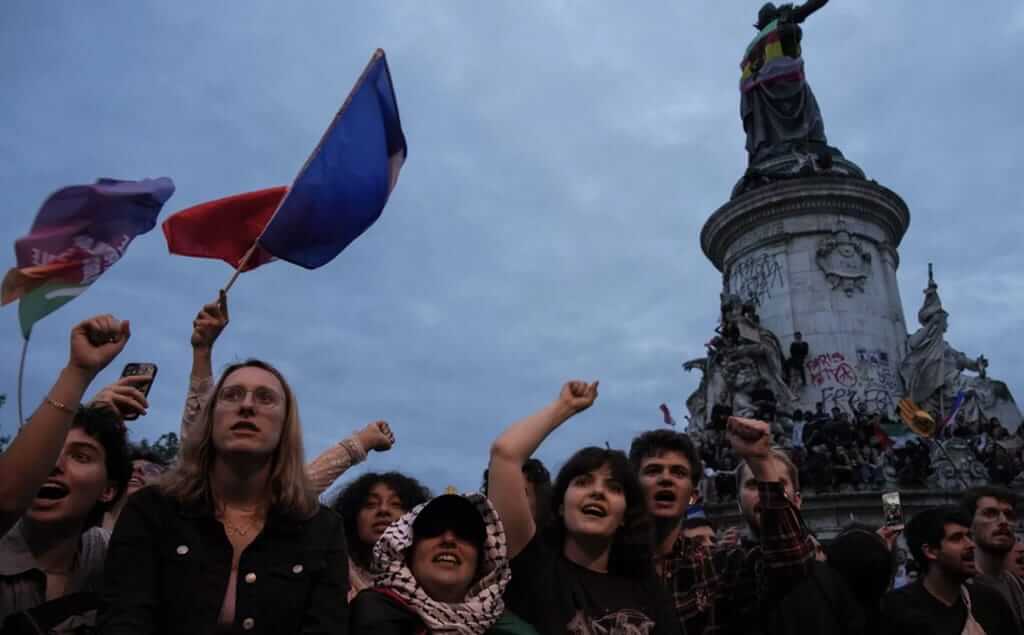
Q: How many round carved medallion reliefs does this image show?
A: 1